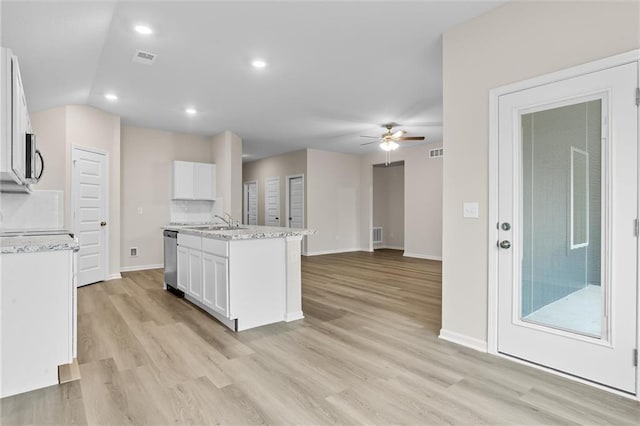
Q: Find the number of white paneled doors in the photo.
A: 4